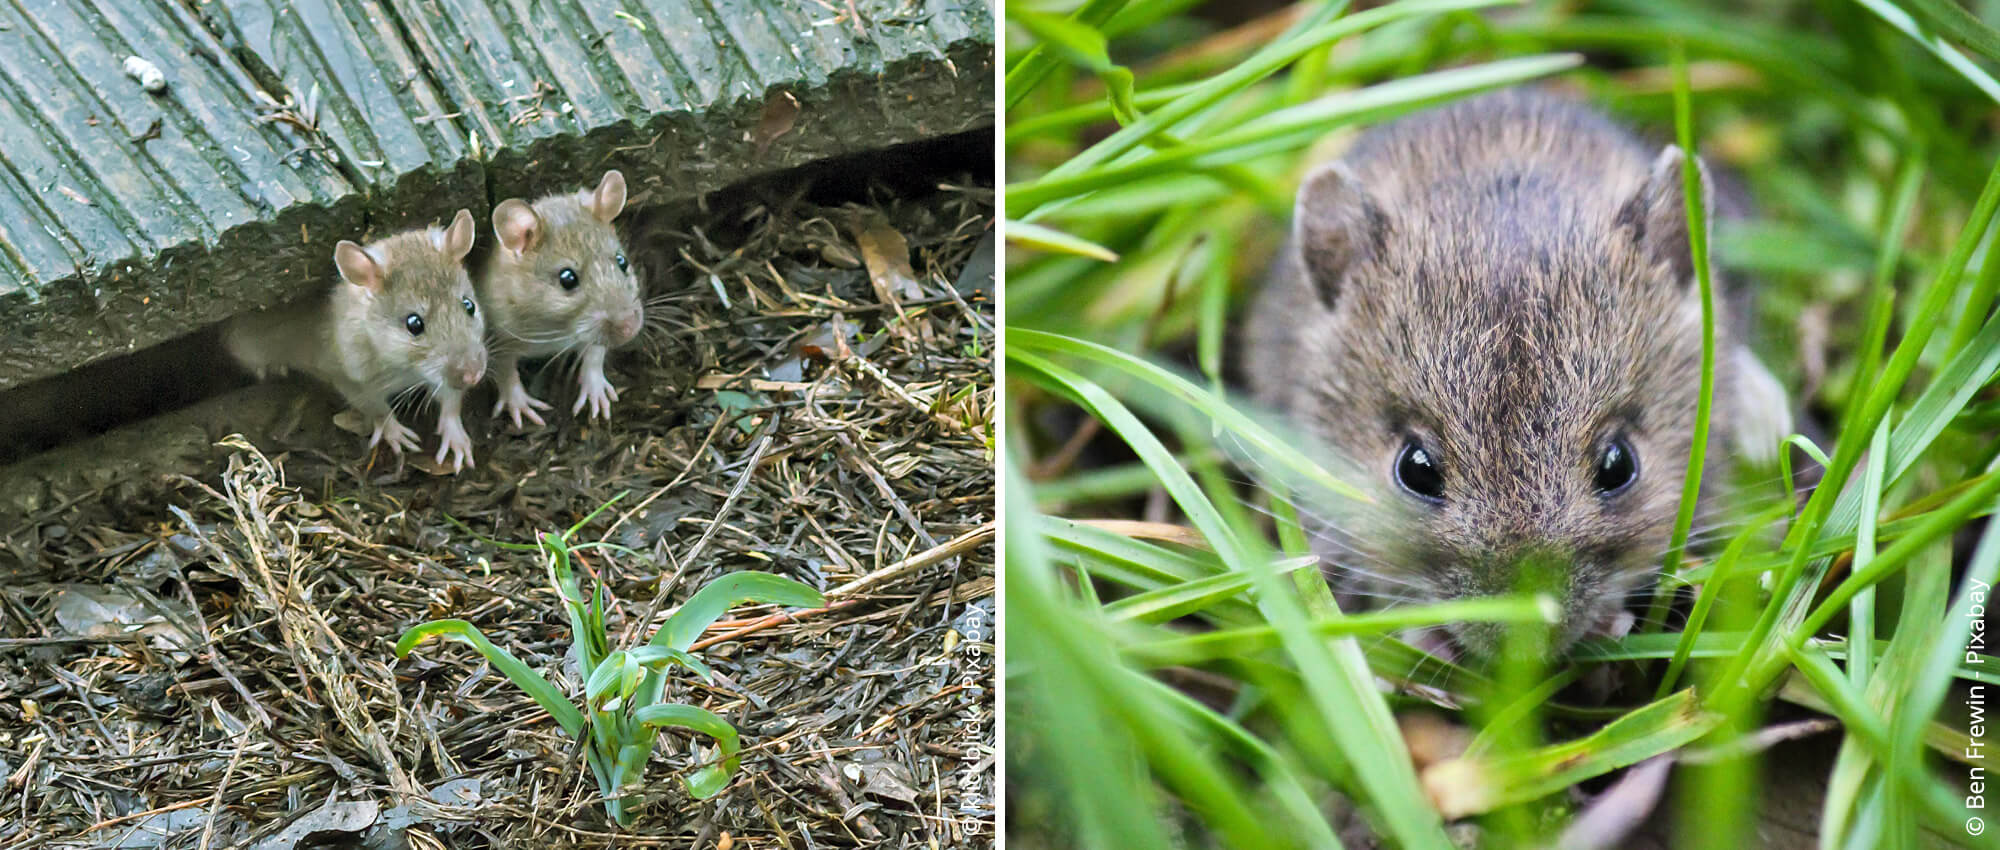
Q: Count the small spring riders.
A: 0